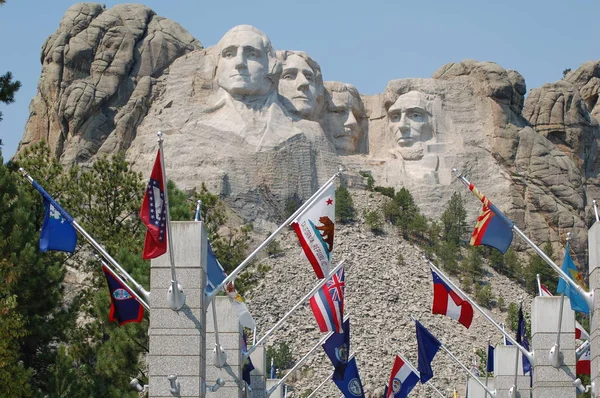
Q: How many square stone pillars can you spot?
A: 8